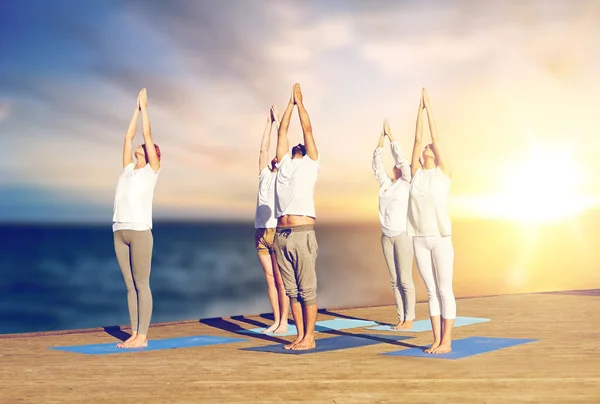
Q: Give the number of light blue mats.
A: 2